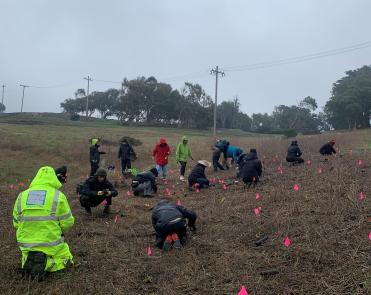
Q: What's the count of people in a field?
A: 15